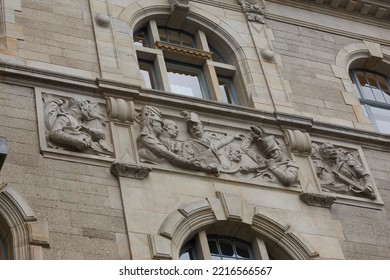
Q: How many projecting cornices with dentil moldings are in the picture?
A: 1